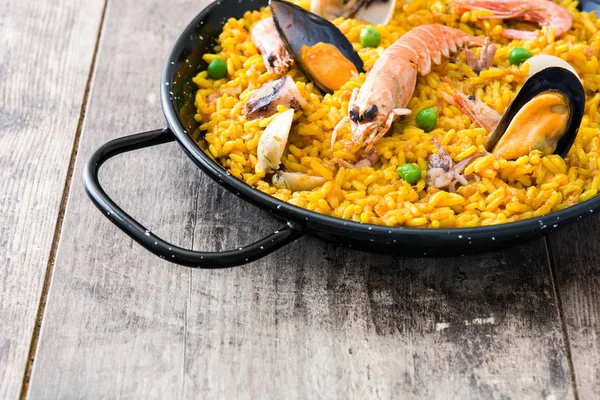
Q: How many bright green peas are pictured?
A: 5